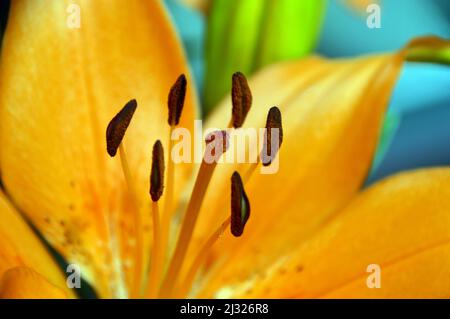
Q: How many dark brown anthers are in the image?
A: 6